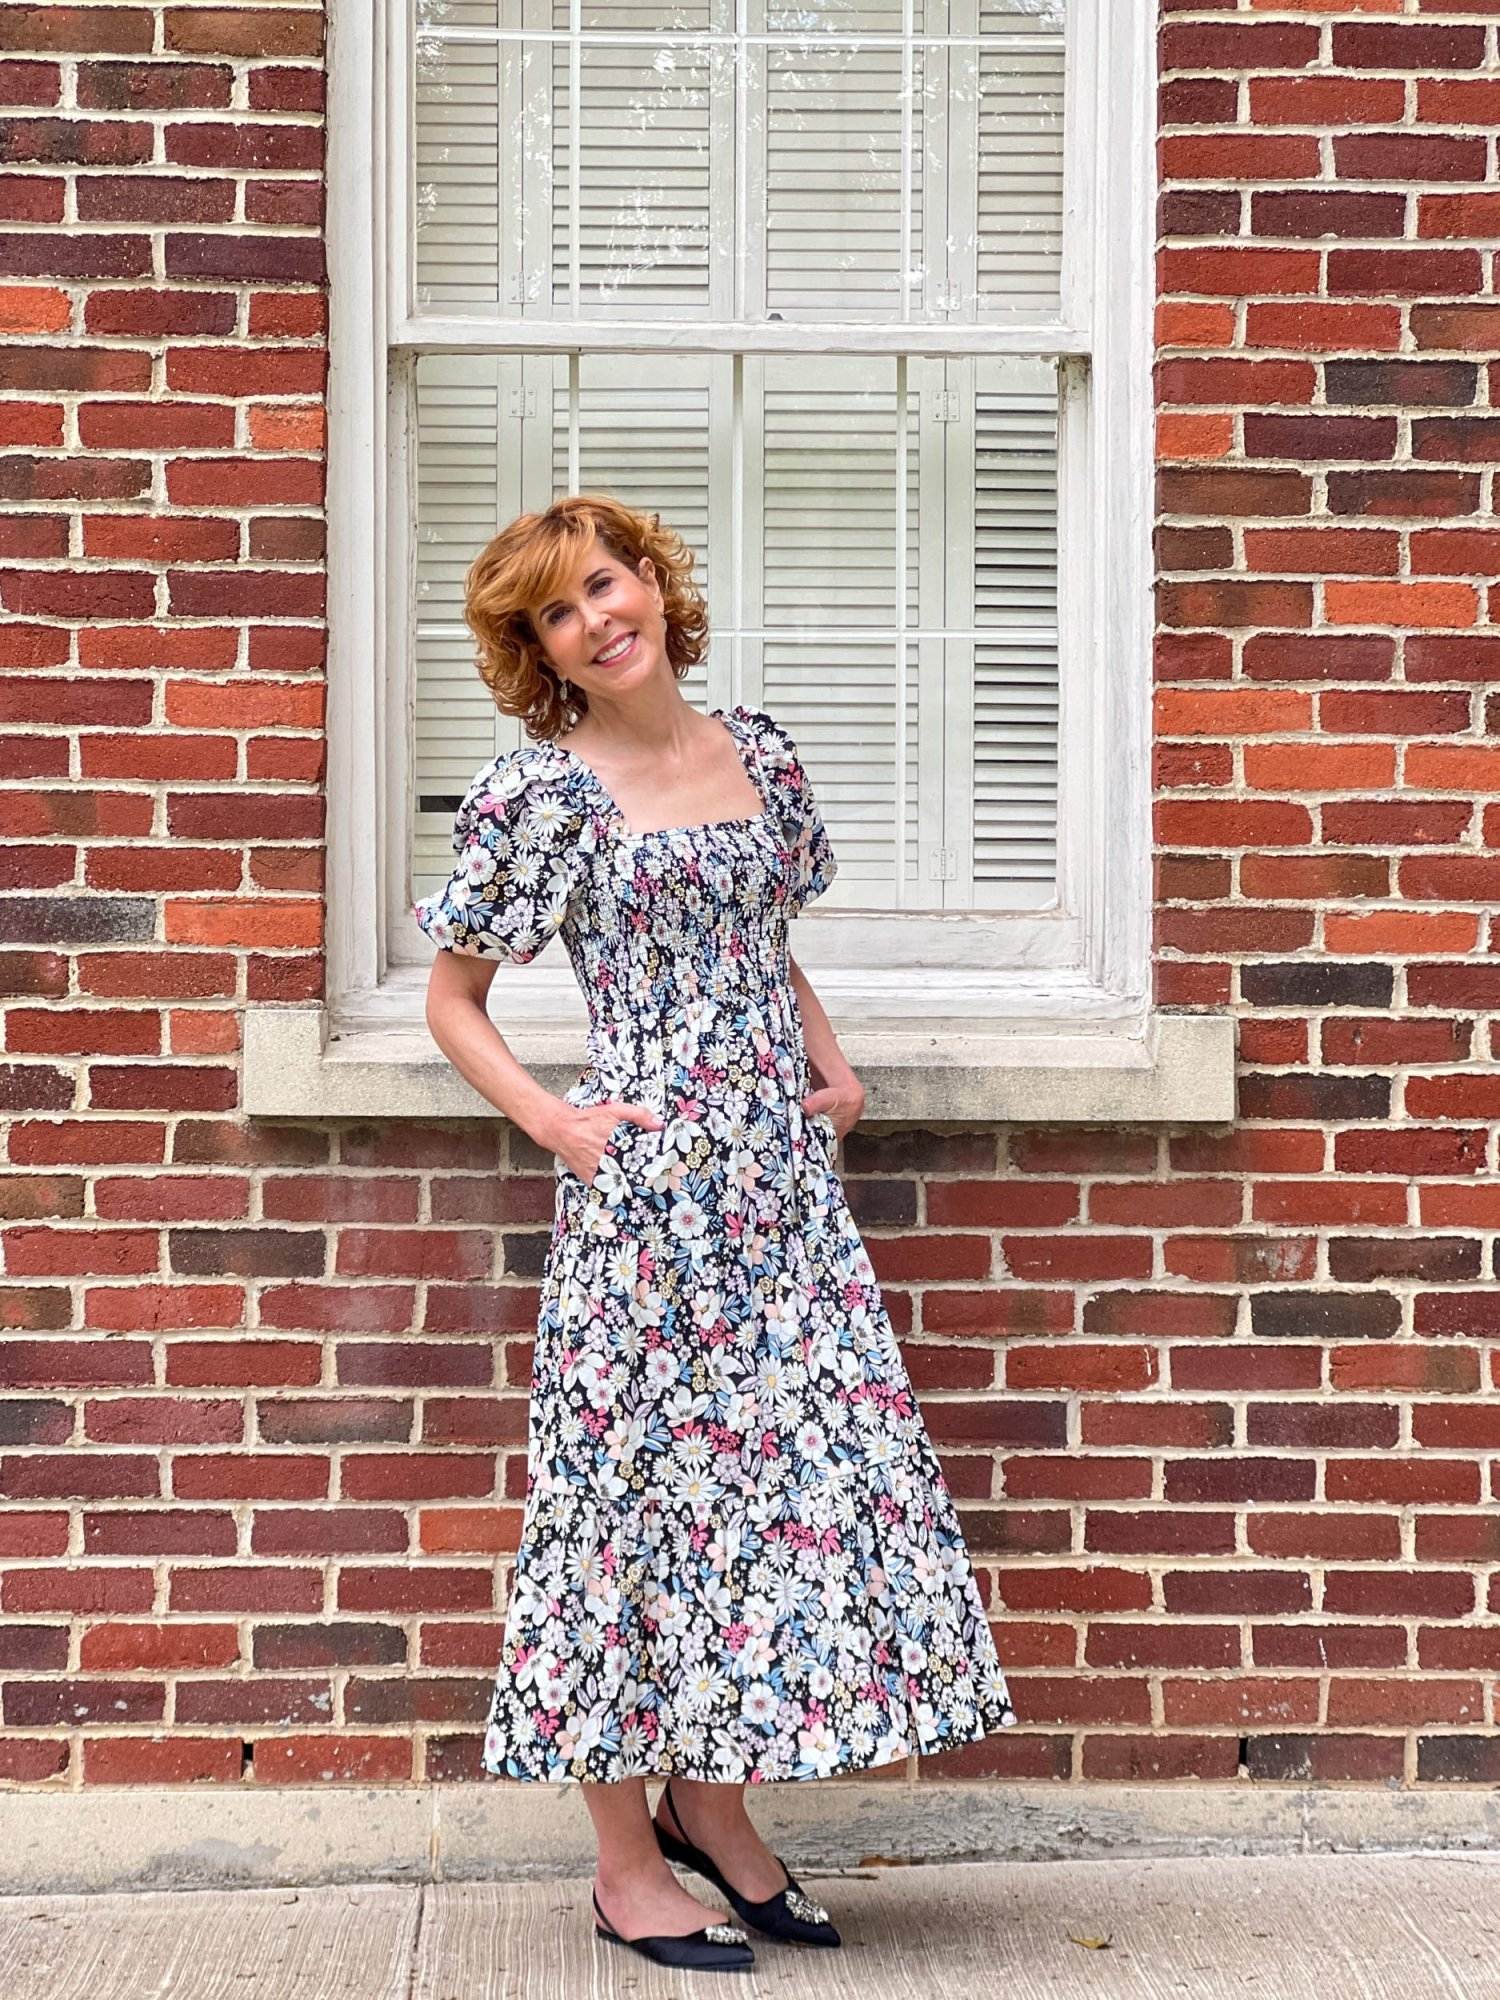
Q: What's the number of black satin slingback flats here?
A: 2